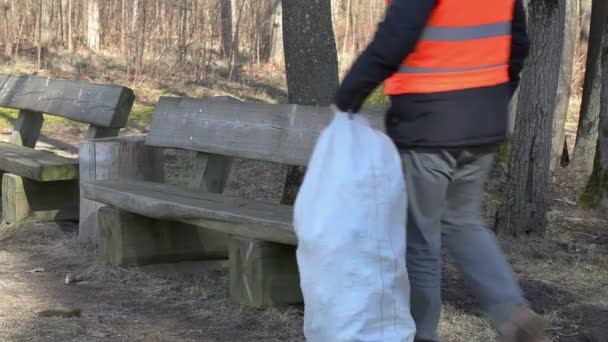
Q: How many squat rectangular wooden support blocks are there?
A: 3